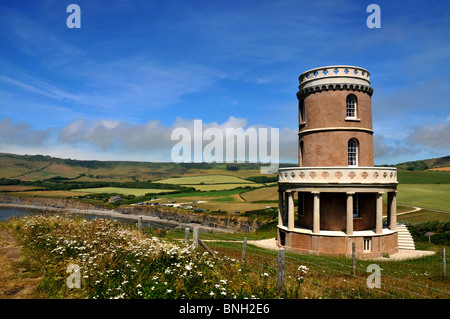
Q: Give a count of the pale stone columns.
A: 6